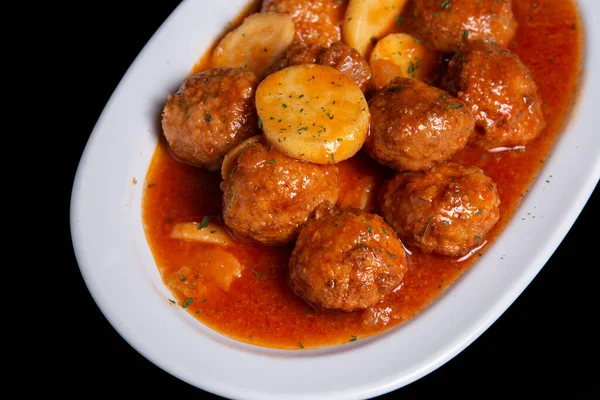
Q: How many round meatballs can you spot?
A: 9